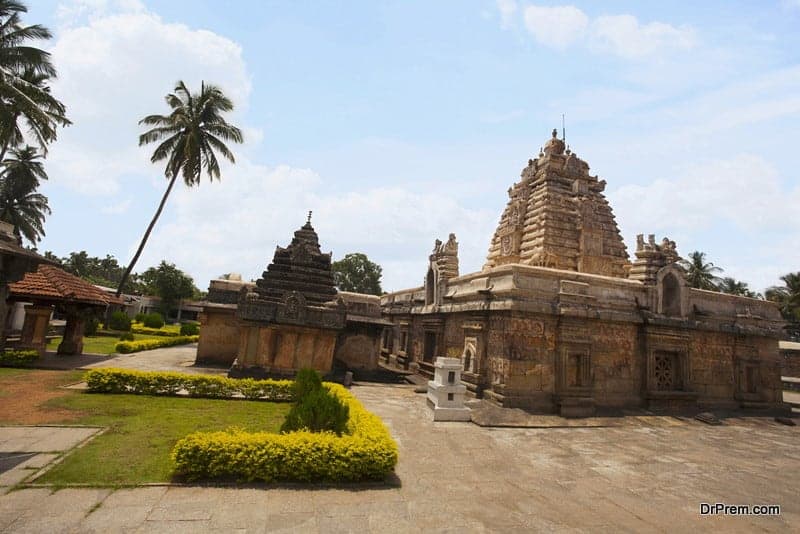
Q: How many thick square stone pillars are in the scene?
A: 2